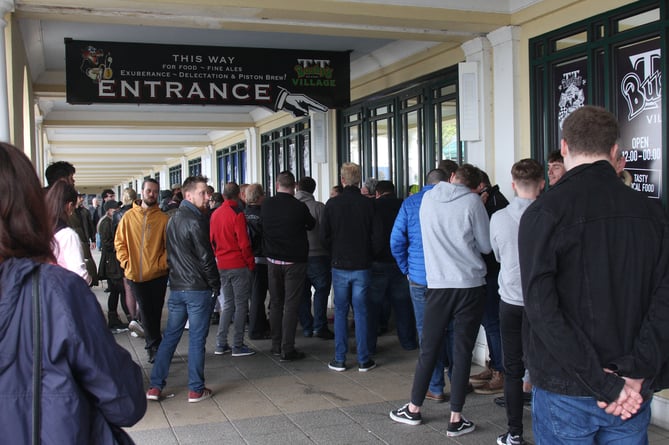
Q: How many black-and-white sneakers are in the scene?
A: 5